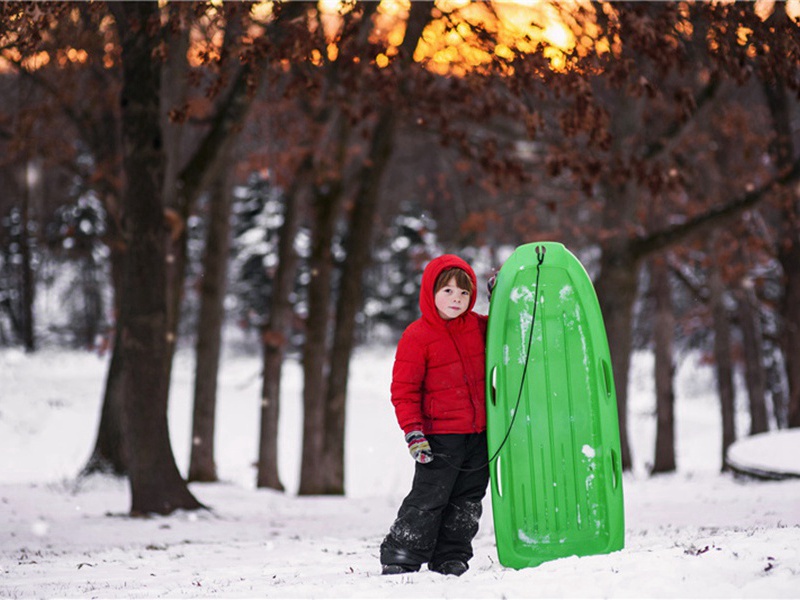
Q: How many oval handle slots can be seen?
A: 4